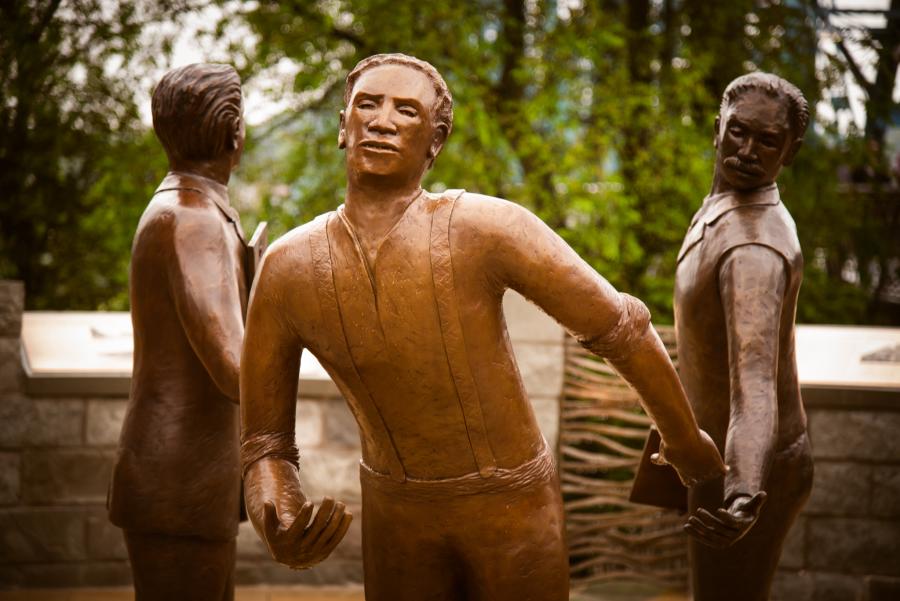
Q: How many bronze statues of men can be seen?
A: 3